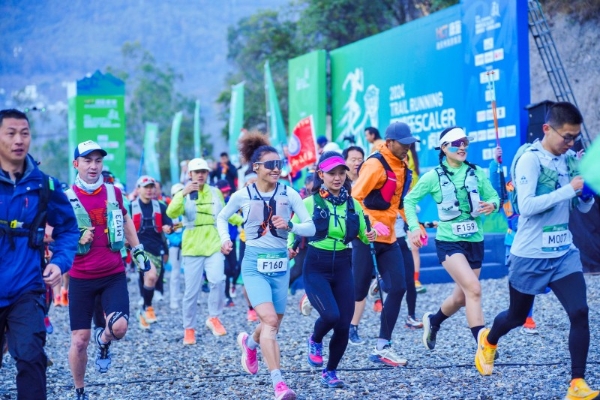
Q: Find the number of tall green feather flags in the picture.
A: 5